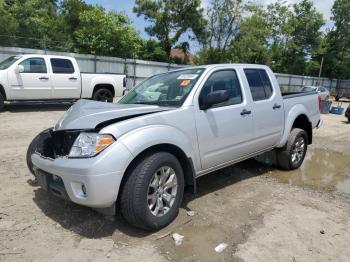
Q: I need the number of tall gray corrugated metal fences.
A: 1